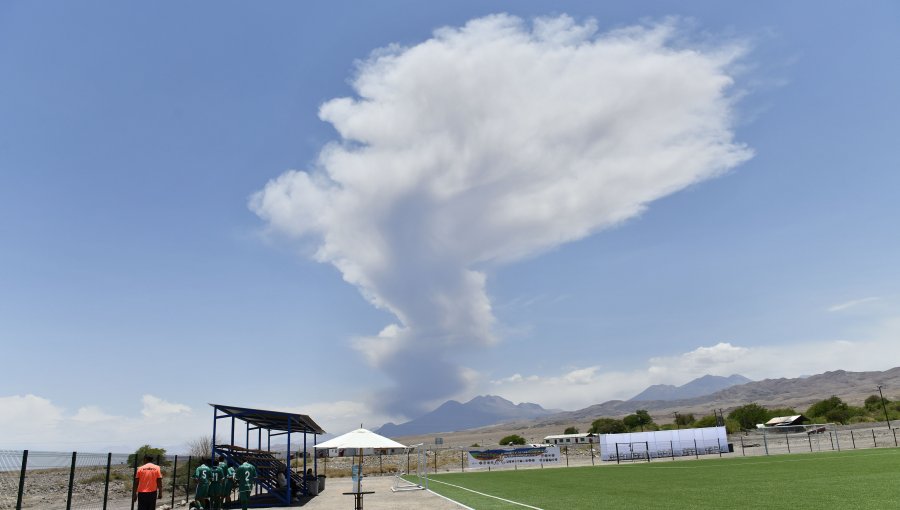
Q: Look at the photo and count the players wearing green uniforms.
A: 5